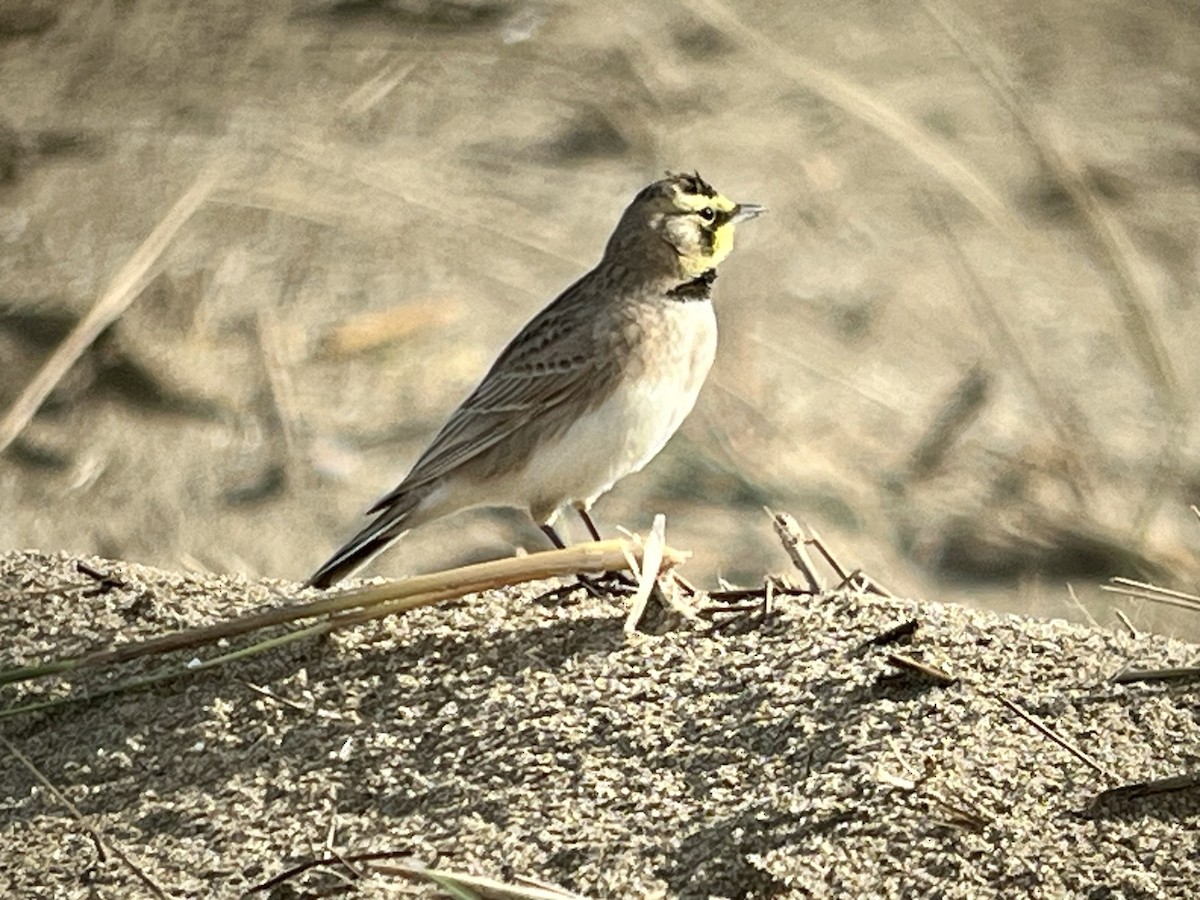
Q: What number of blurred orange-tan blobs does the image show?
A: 1